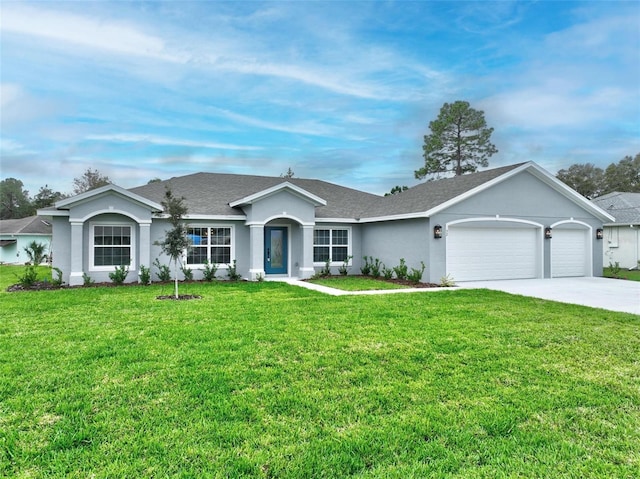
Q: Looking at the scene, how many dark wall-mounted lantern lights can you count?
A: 3